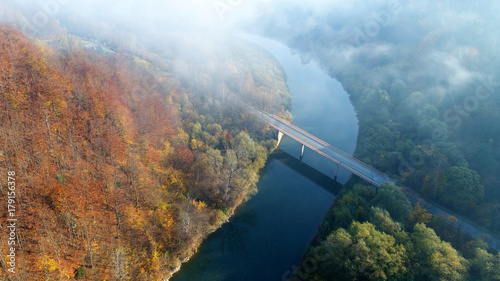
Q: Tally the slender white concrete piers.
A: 2